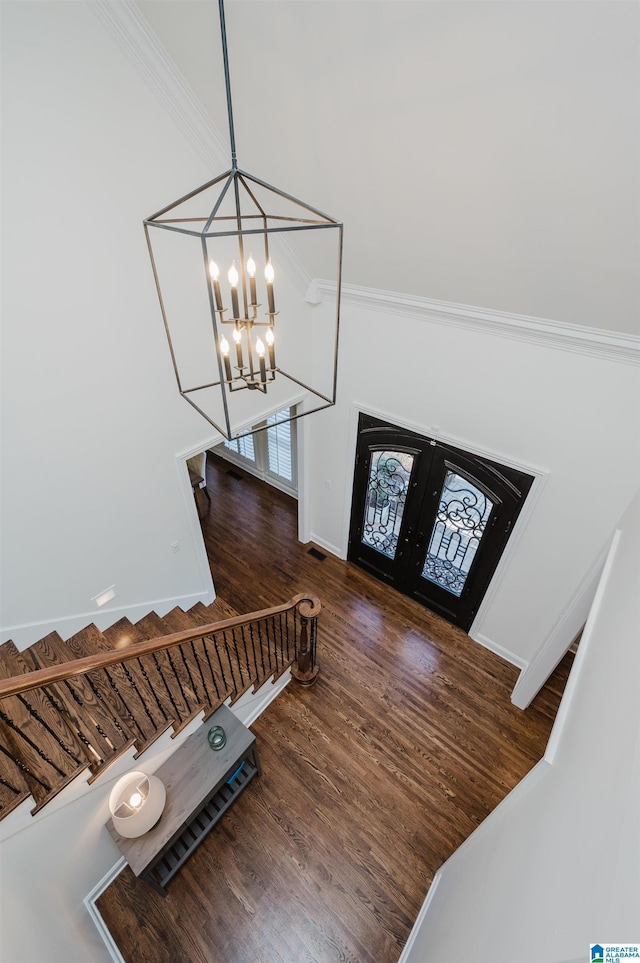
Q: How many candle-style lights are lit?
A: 8